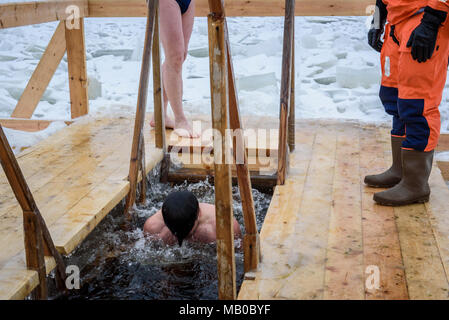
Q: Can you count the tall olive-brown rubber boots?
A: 2